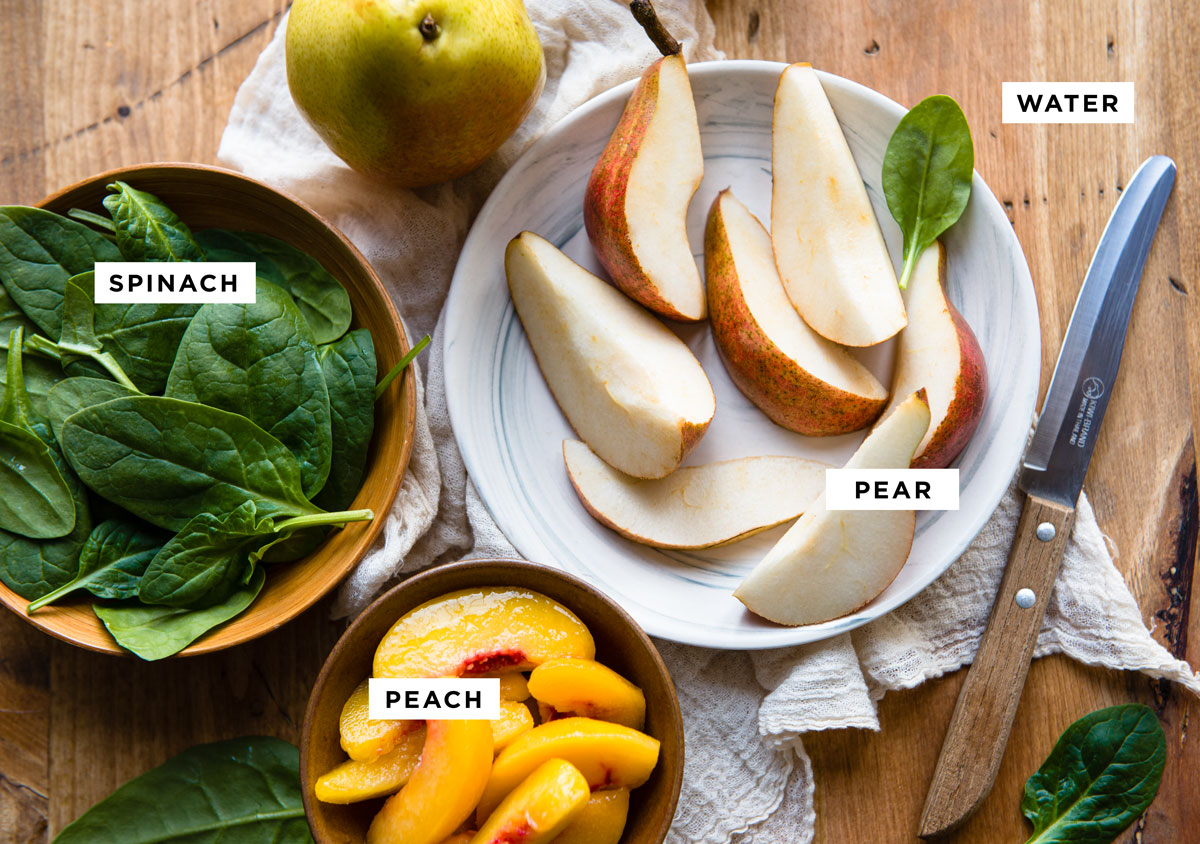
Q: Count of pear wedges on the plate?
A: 7